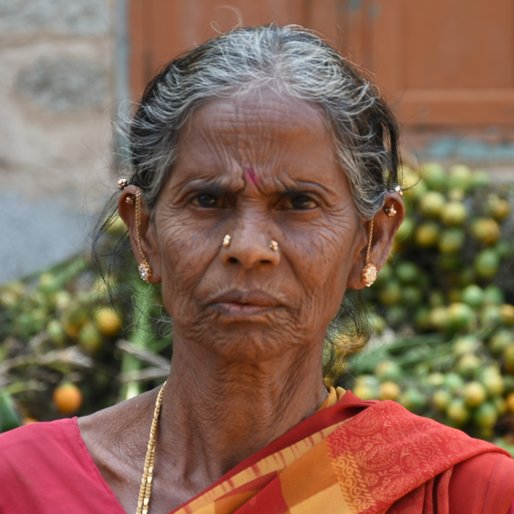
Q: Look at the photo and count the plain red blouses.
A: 1